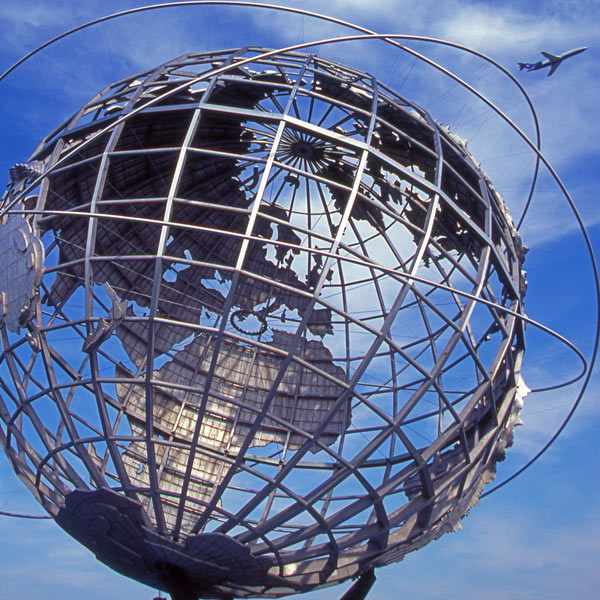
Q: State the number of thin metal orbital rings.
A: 3